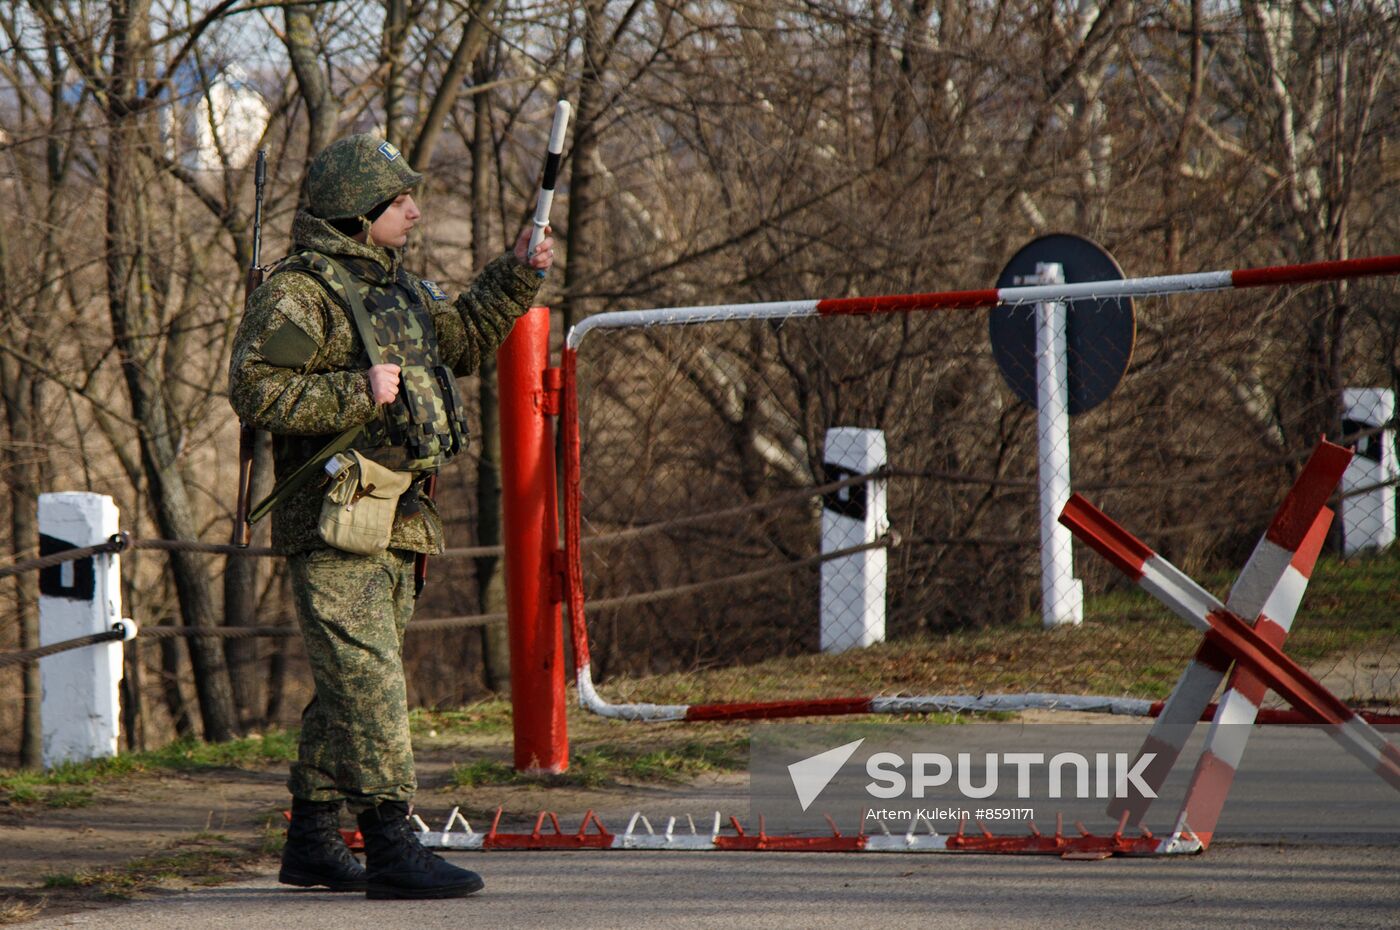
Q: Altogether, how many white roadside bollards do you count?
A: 3